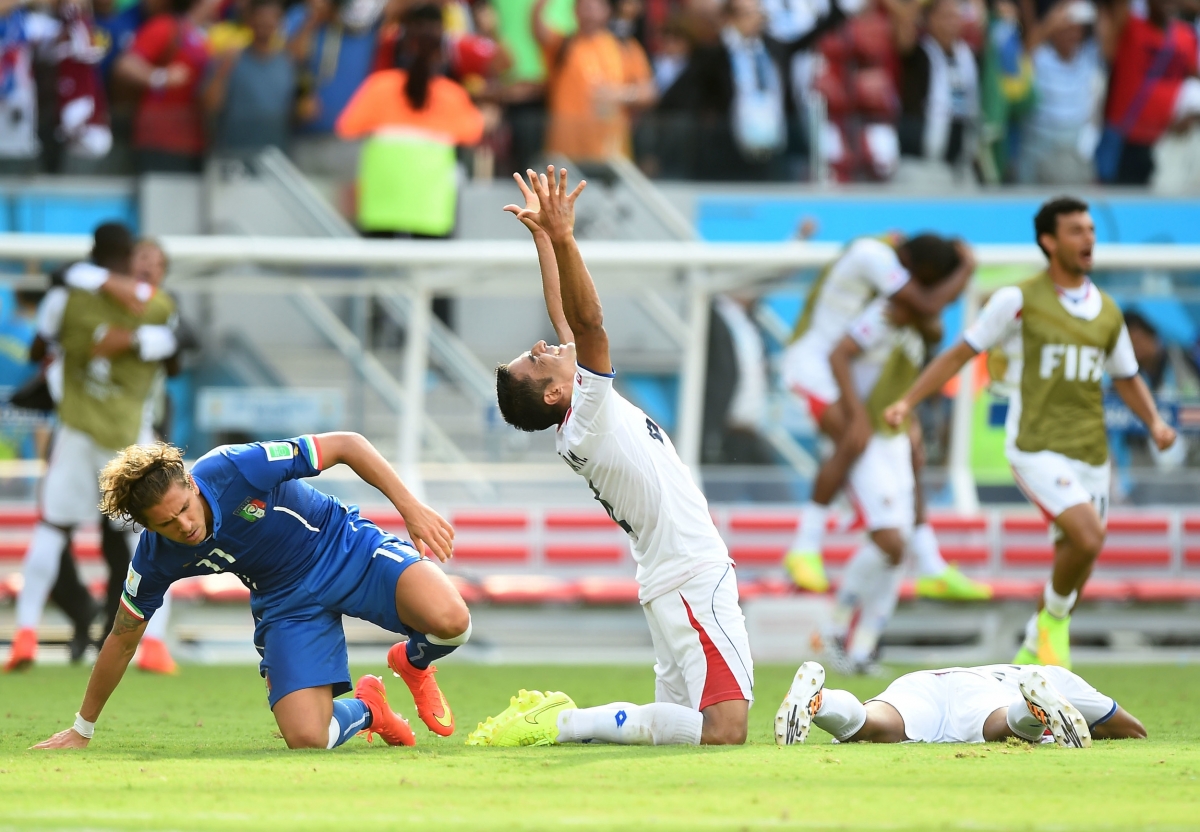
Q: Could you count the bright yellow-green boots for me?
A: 6